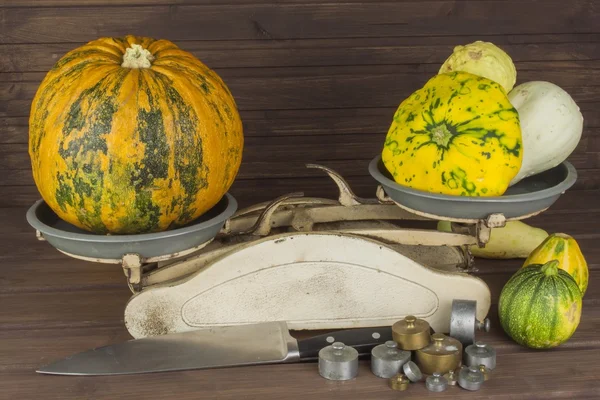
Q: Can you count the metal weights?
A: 12